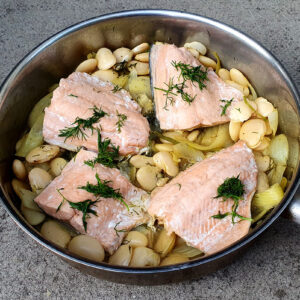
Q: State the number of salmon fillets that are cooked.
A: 4